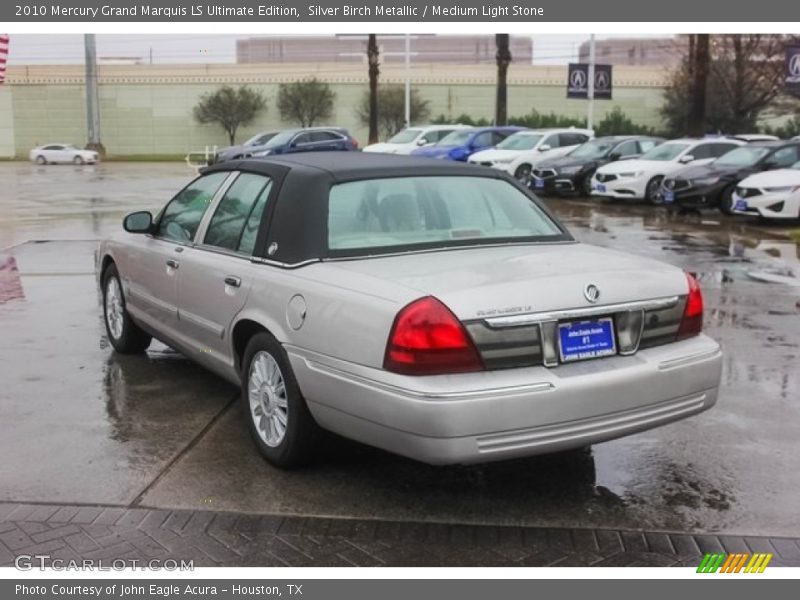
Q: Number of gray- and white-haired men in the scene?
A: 0